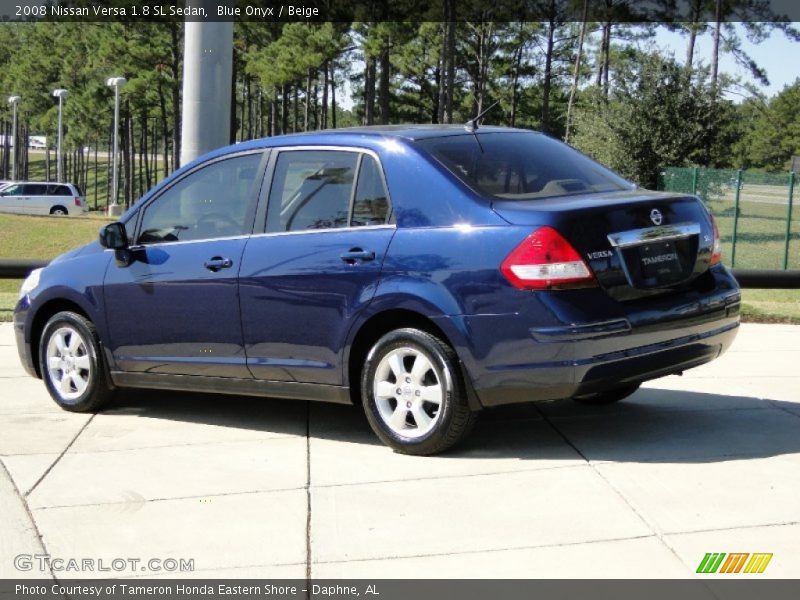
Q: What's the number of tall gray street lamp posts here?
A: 3